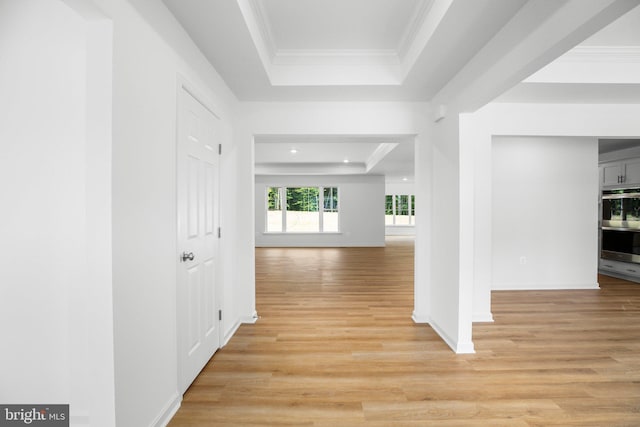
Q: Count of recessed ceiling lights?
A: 3